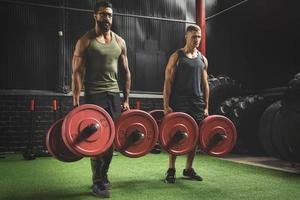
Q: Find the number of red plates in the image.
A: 6